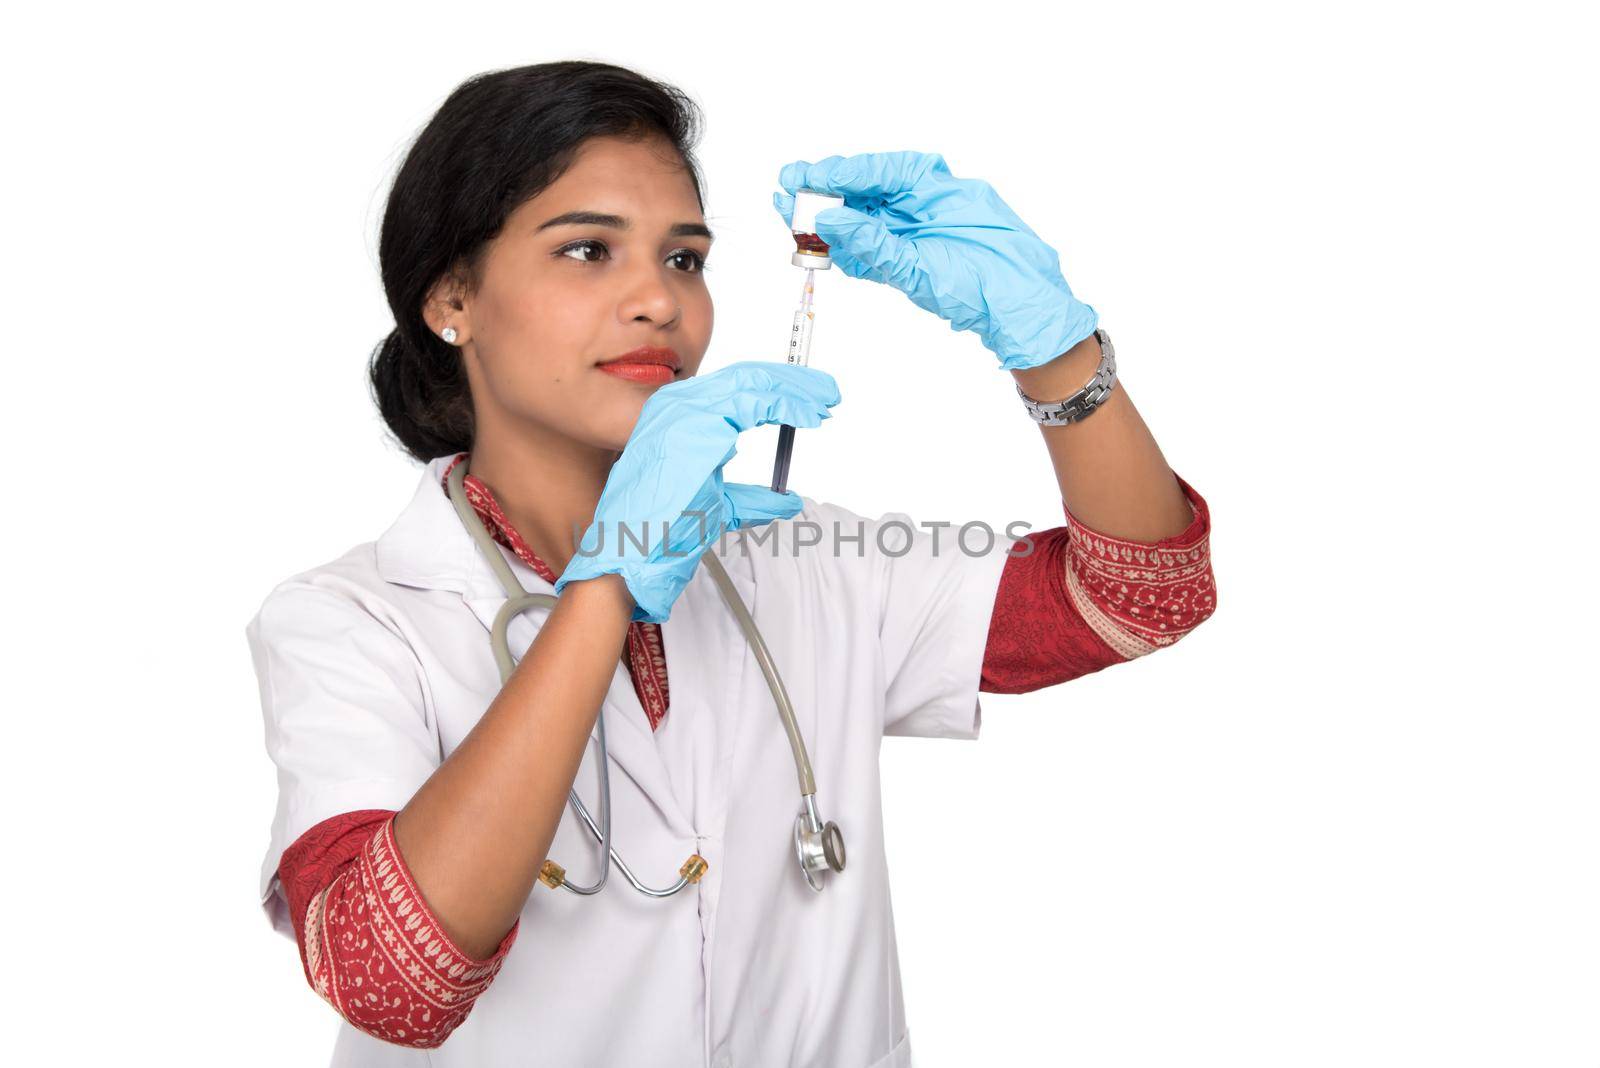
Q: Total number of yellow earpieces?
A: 2